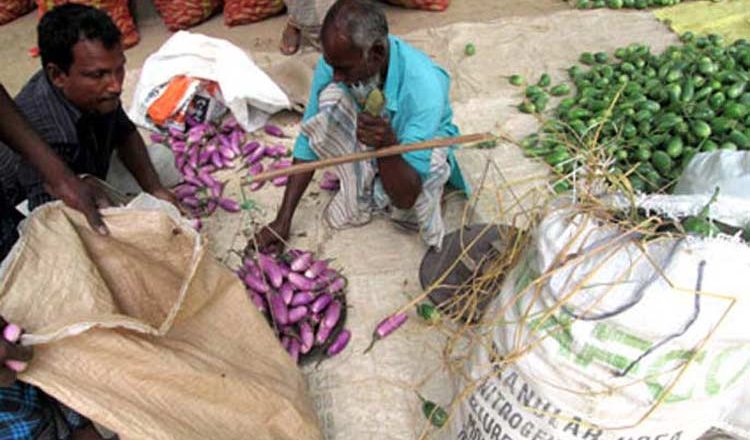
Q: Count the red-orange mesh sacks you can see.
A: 5